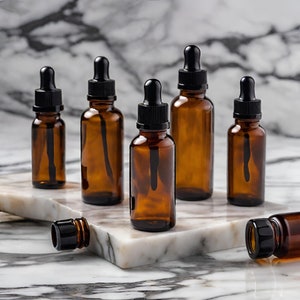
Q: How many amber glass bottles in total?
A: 6